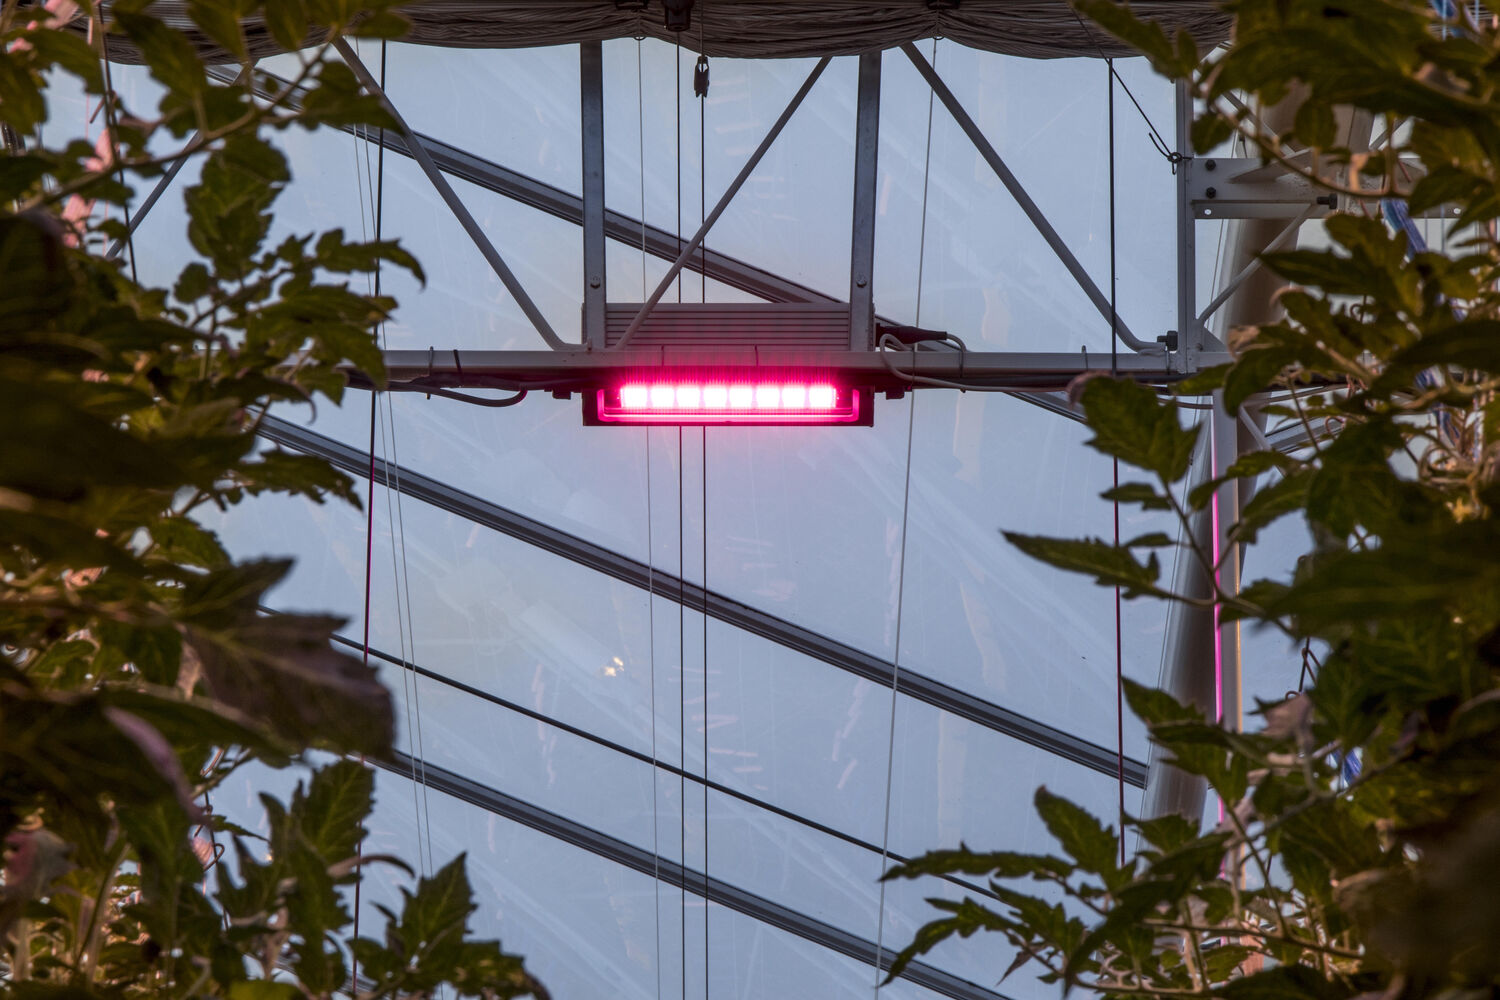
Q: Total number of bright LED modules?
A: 8